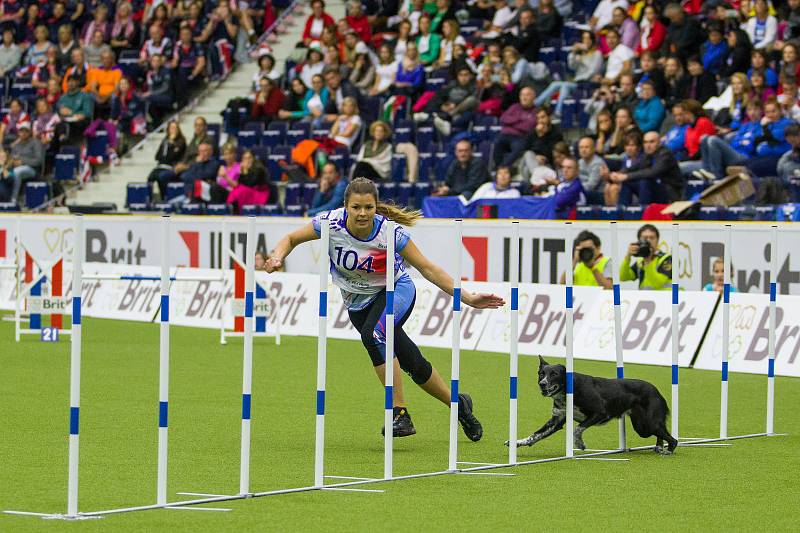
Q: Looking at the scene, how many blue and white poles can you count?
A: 12